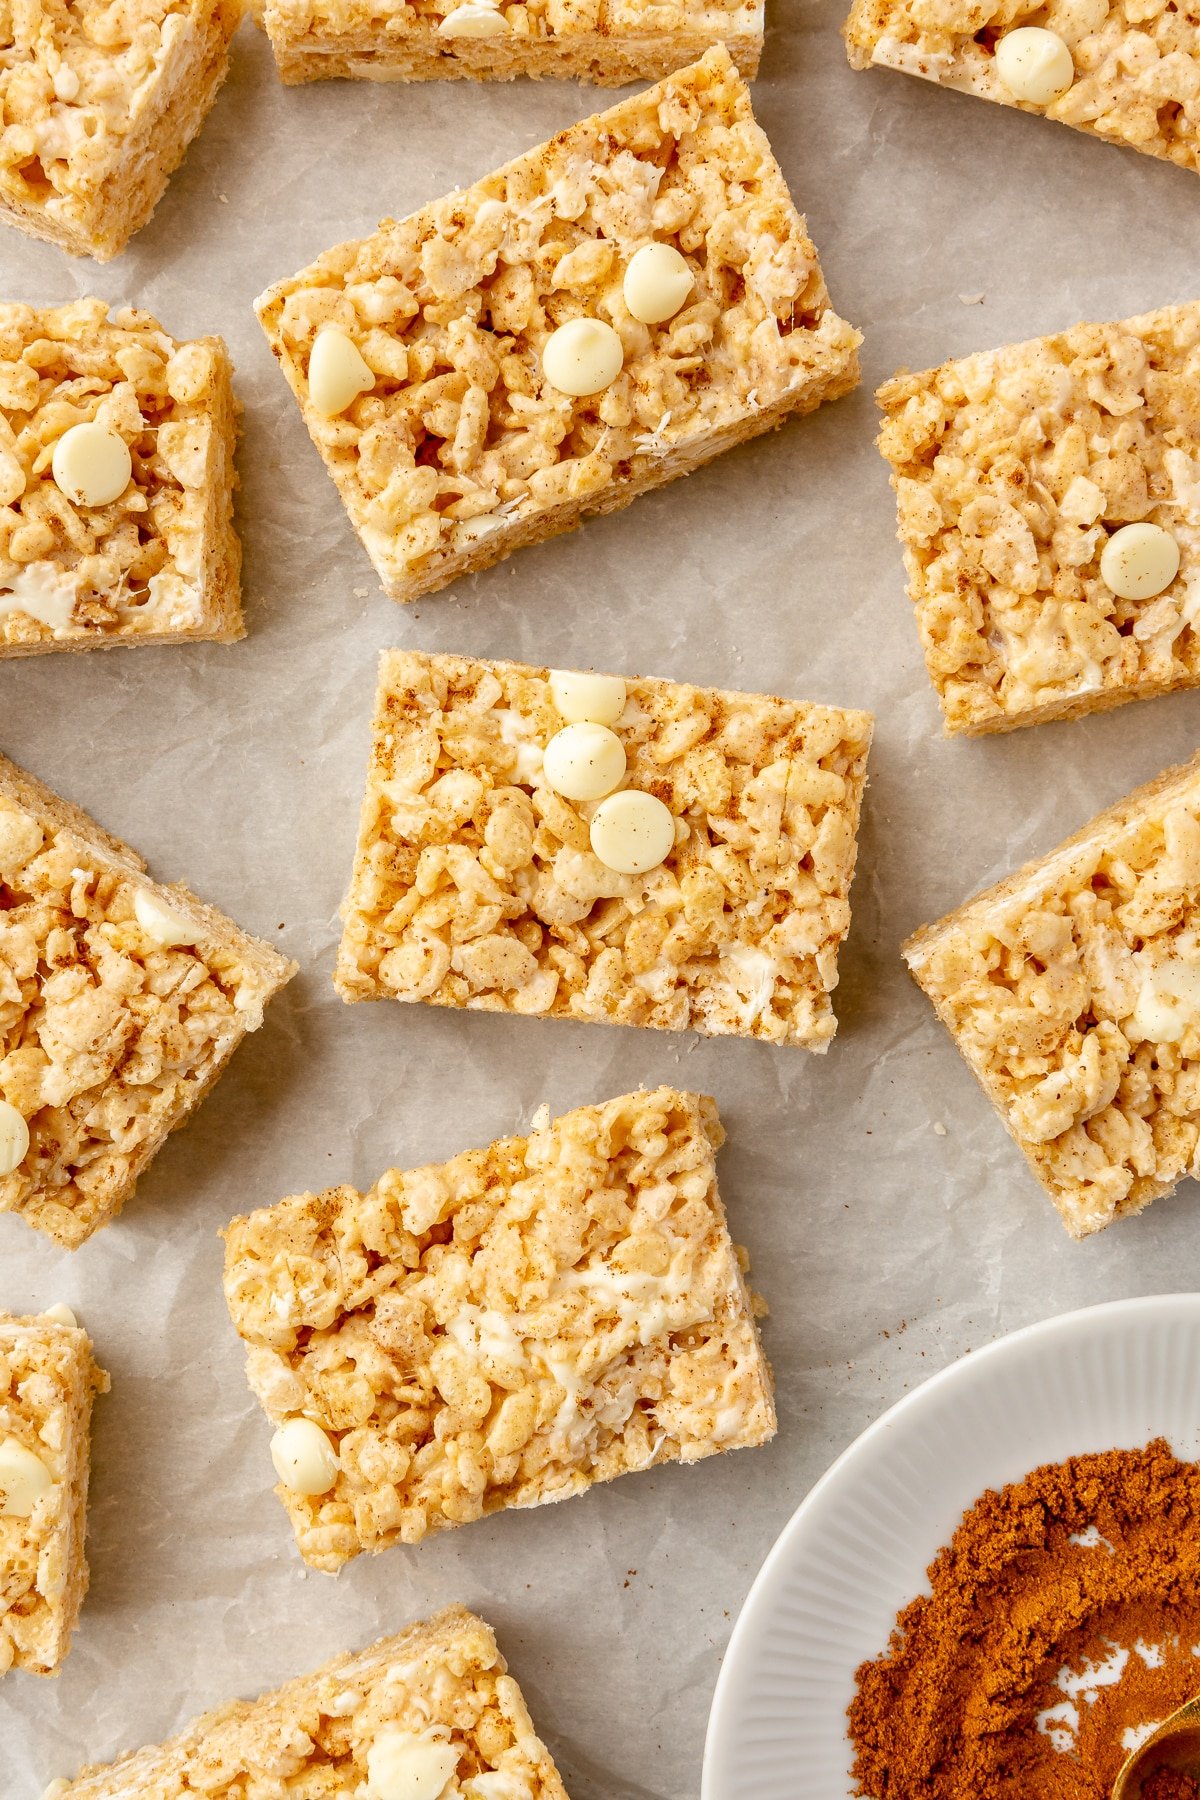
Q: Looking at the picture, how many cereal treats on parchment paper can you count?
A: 12